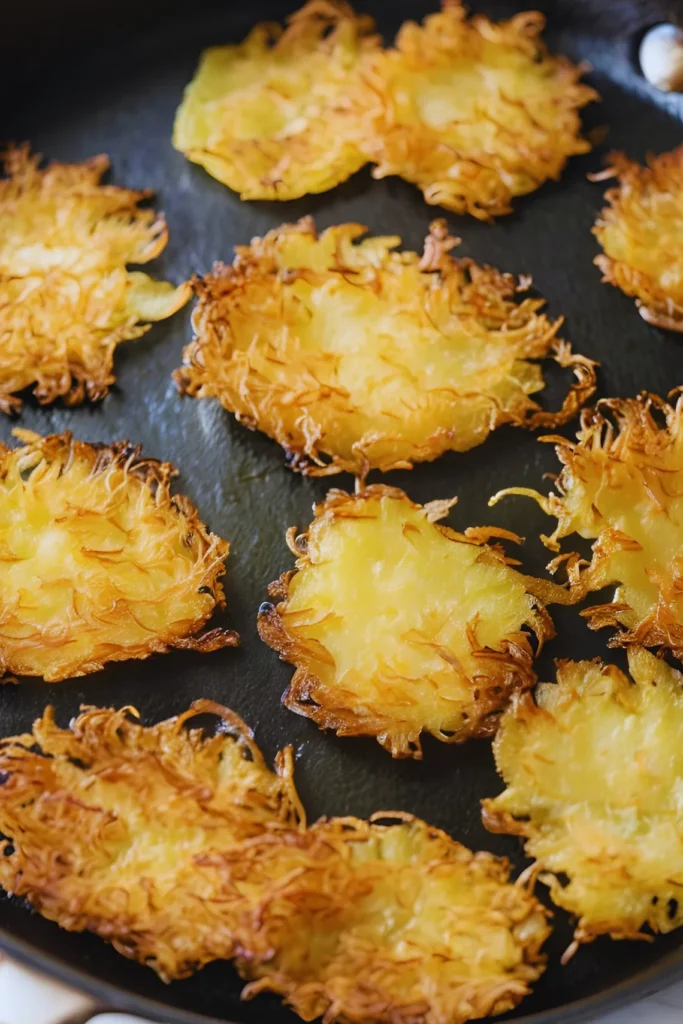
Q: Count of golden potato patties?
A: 11